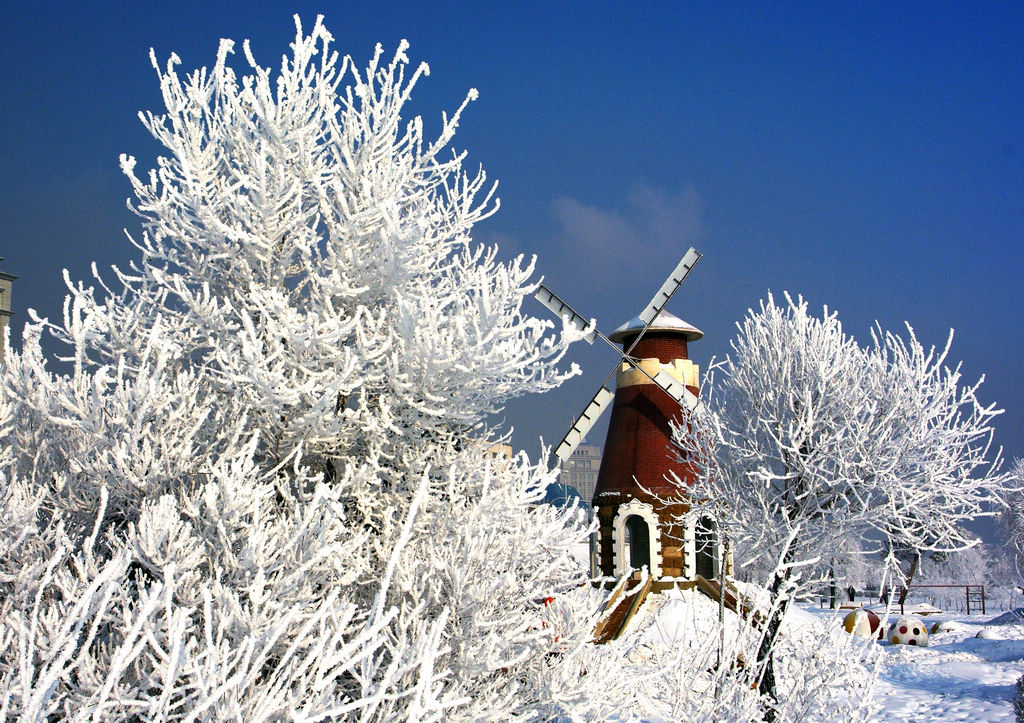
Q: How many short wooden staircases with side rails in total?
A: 2